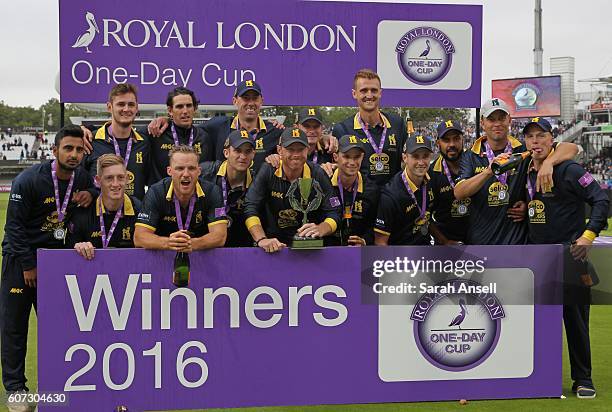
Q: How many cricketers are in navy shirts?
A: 15